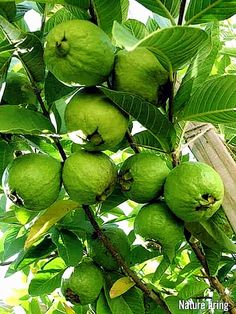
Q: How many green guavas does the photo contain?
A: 10